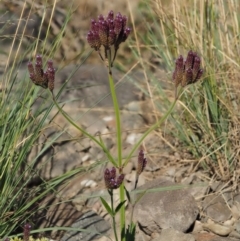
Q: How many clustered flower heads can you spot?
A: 5